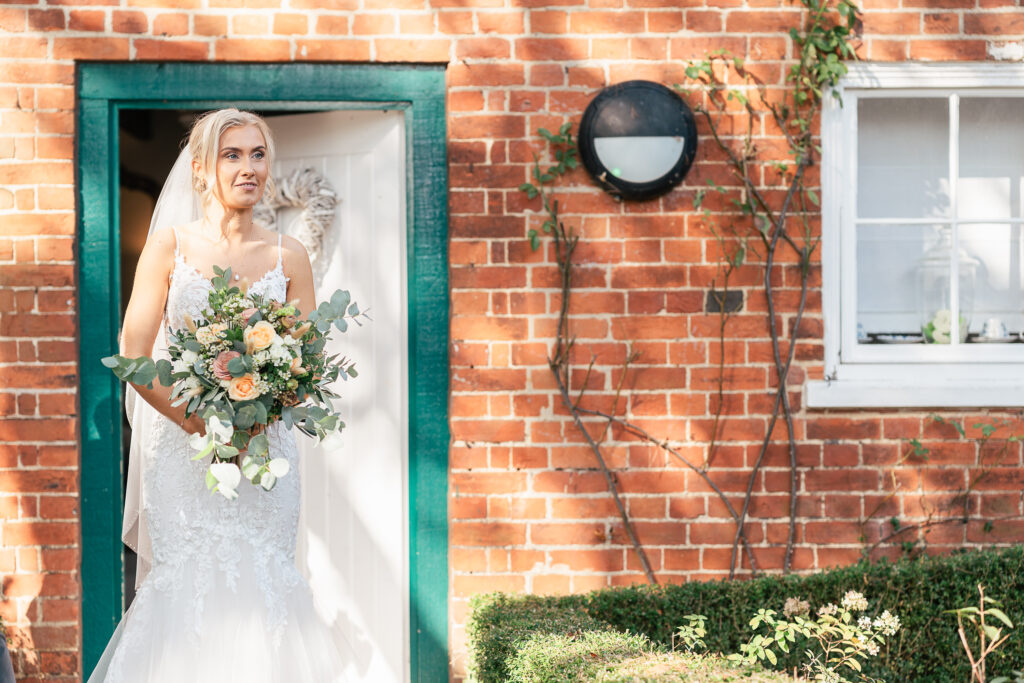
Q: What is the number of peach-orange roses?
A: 2